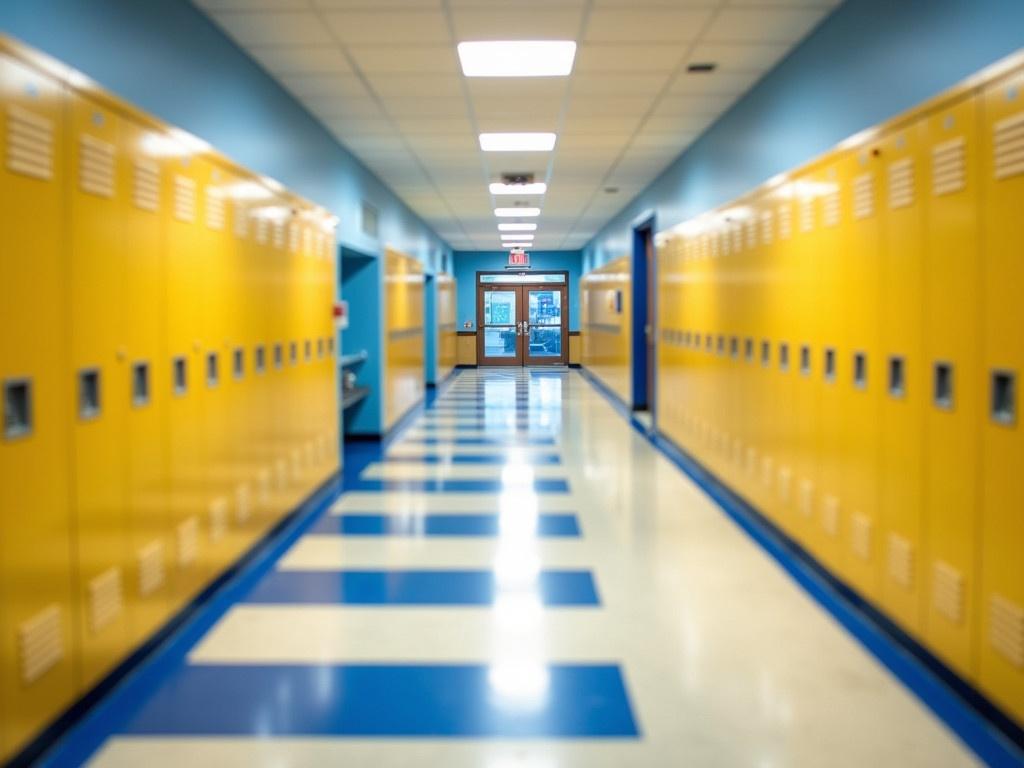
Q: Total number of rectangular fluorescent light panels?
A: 7